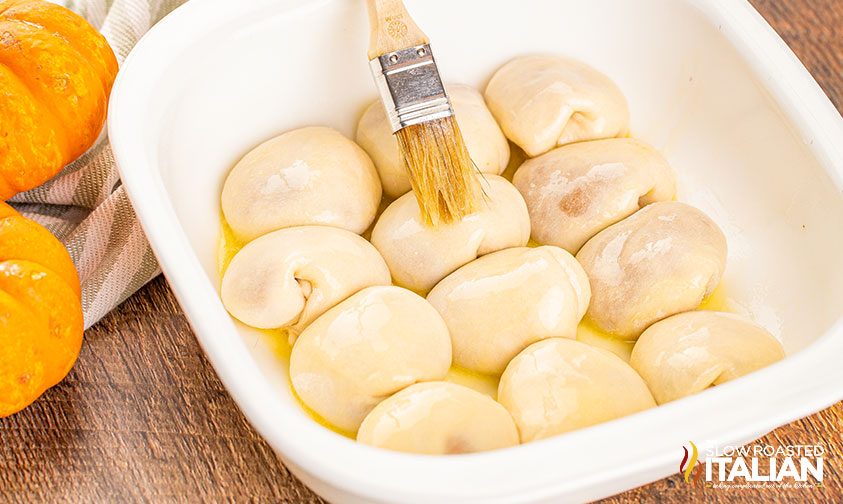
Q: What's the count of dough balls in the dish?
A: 12